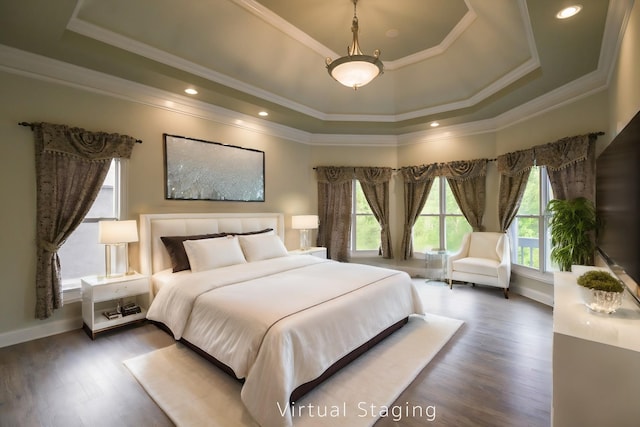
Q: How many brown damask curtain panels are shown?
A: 7